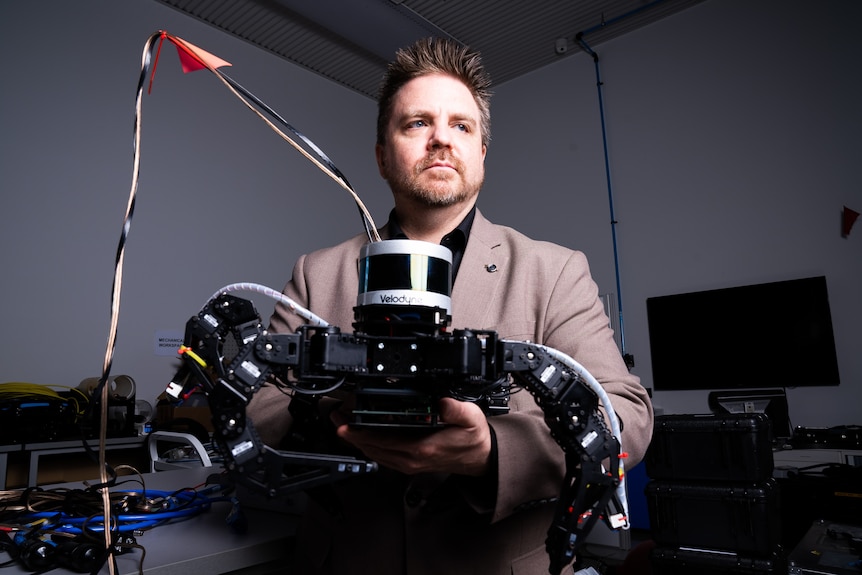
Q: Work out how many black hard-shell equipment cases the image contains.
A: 3